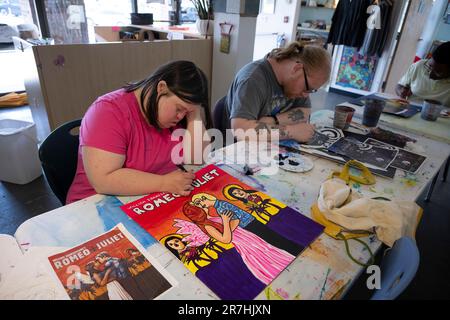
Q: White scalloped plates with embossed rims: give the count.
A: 1